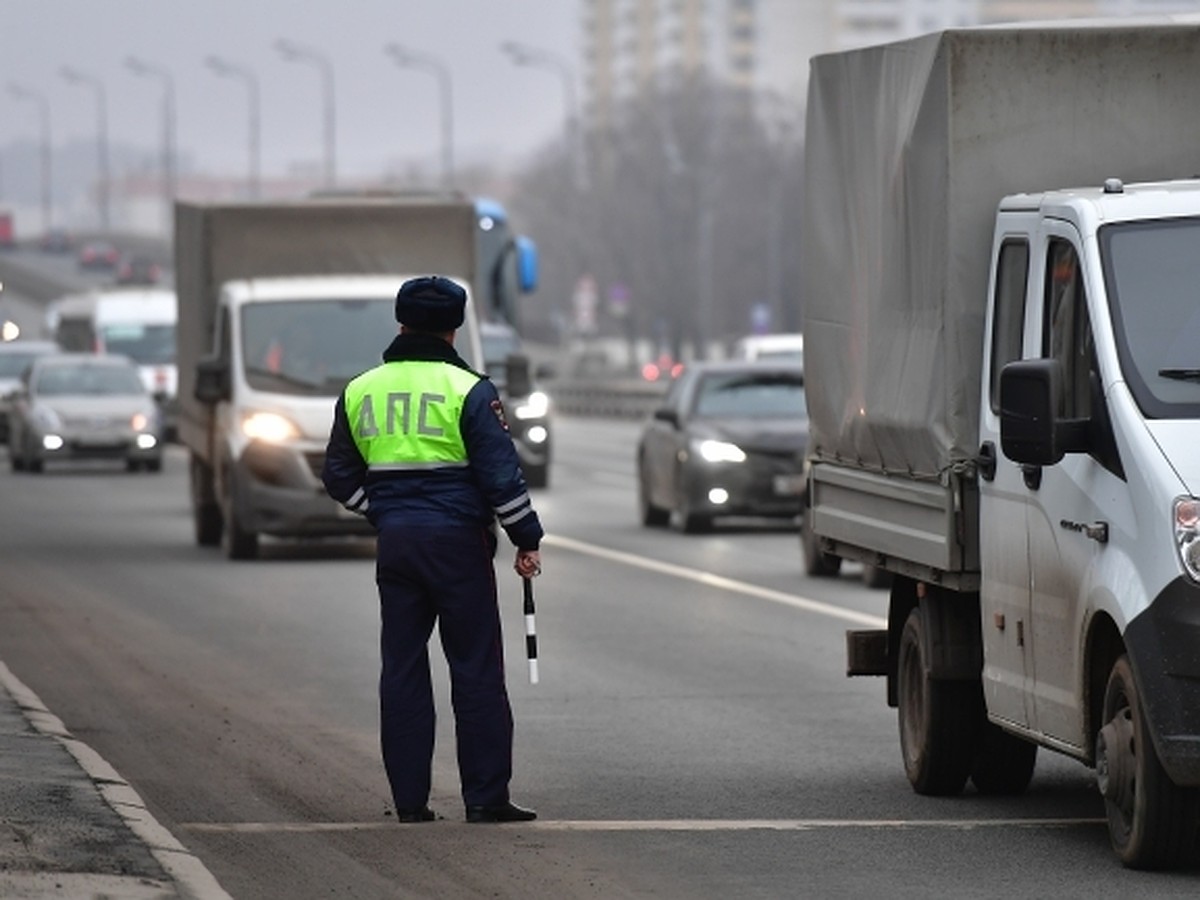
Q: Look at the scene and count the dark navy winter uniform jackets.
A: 1